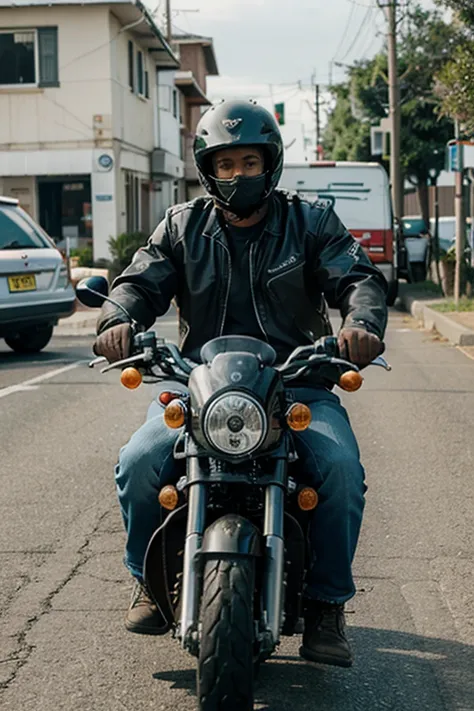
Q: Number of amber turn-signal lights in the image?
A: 6